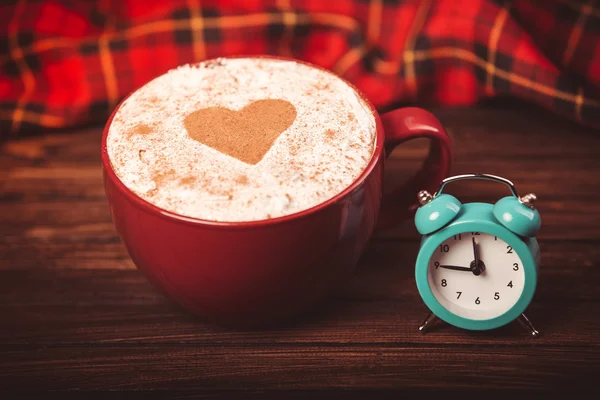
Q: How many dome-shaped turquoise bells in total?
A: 2